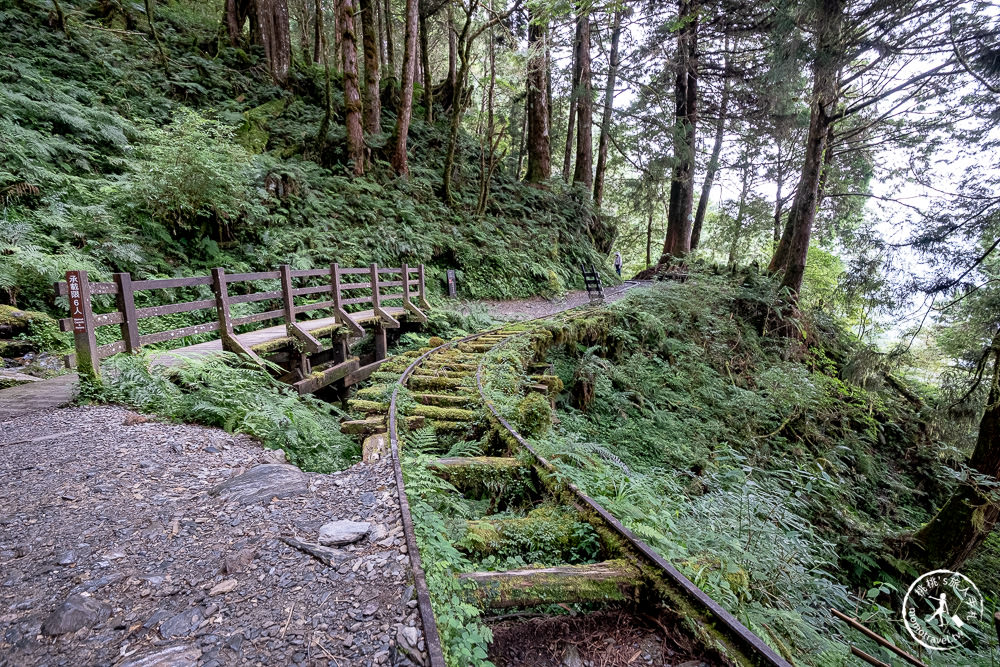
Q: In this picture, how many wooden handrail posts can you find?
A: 8